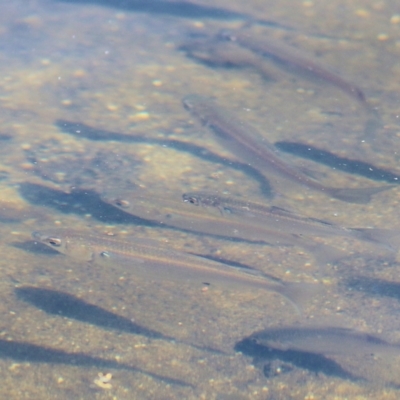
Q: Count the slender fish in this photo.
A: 6